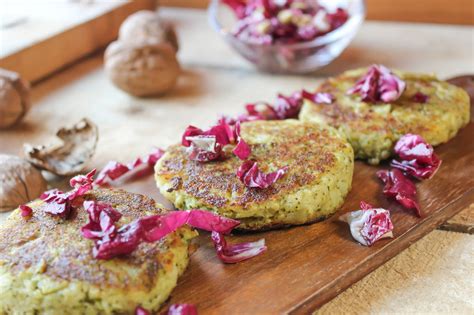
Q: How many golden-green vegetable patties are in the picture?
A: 3